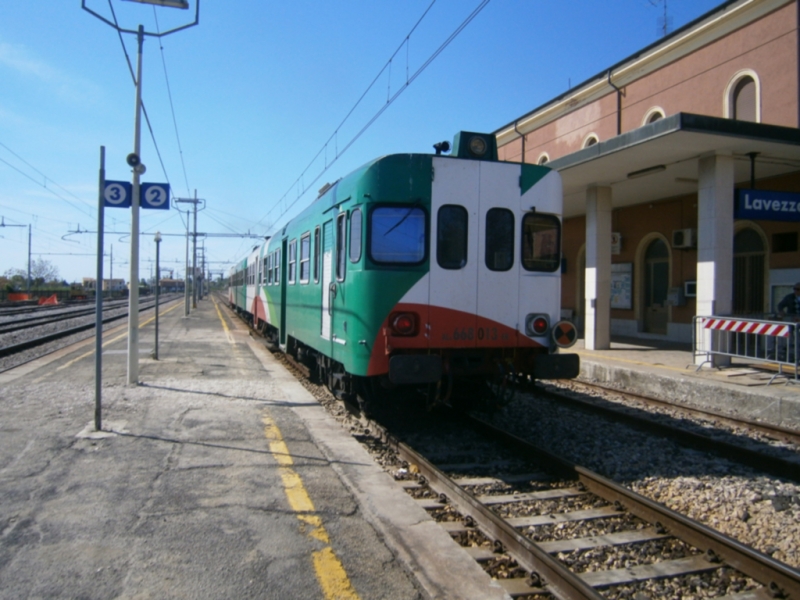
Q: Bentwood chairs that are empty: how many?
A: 0